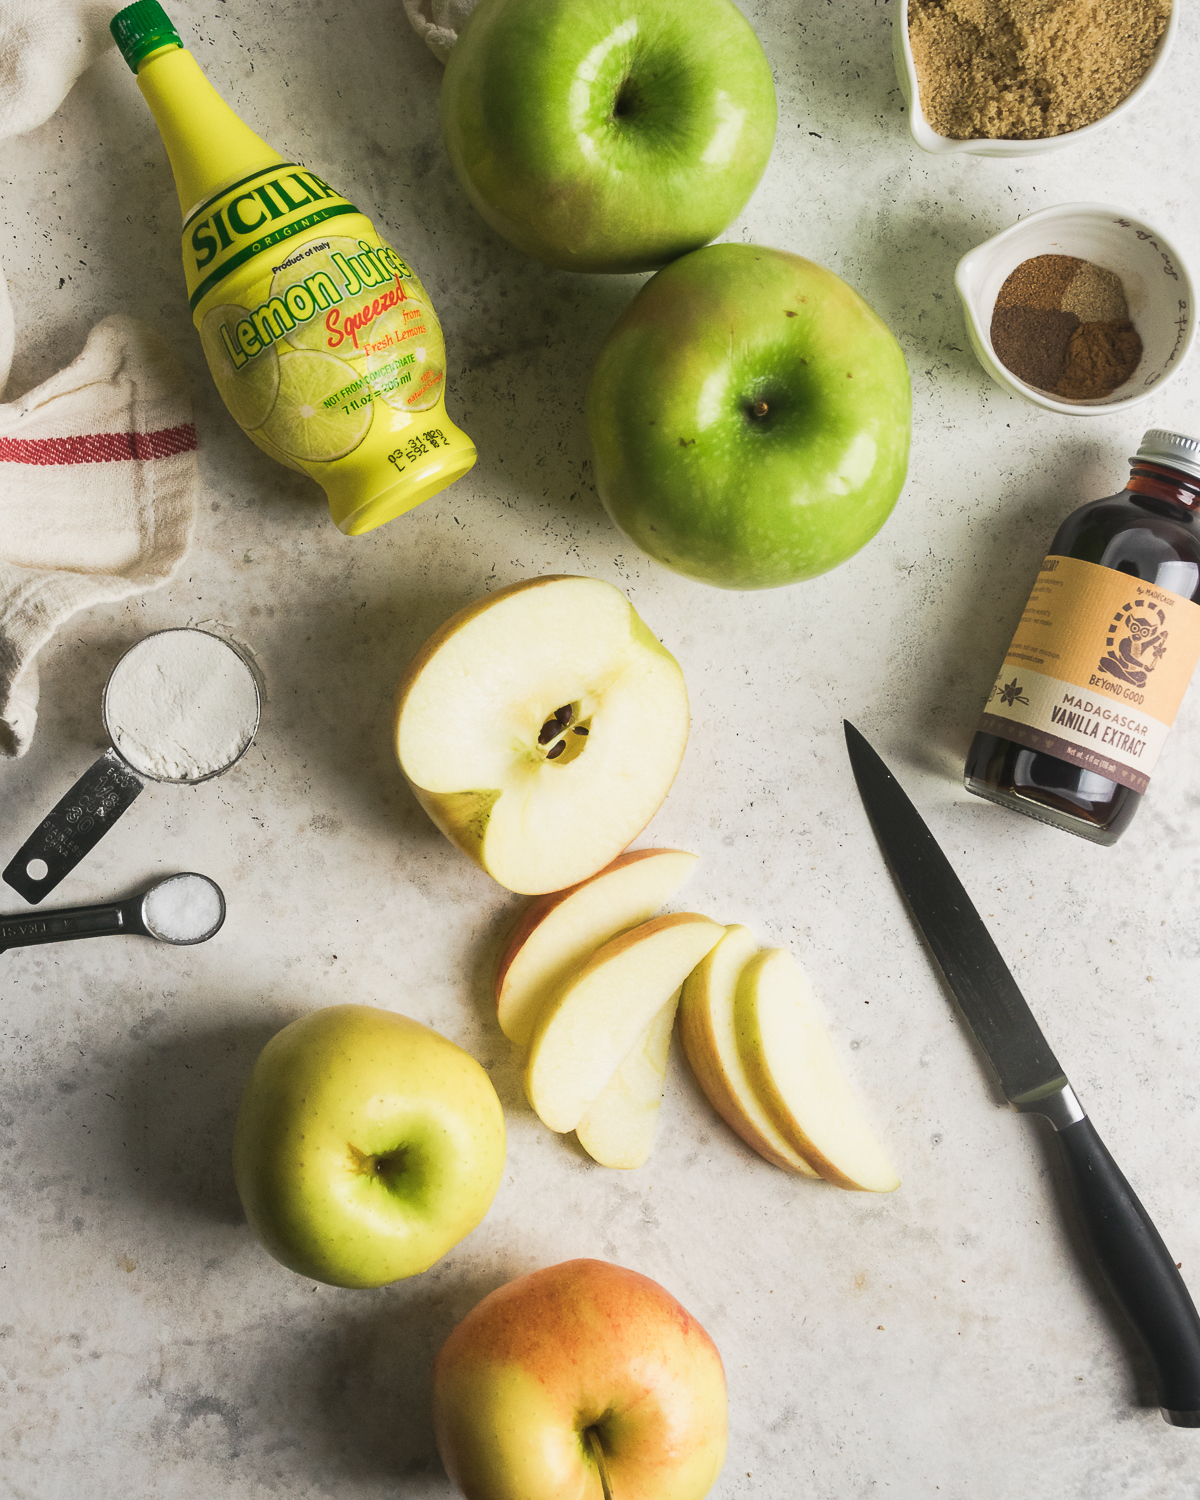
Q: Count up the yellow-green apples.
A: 1